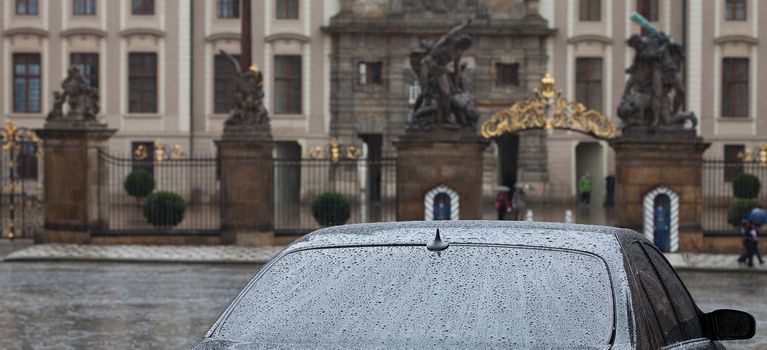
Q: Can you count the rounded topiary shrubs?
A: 5